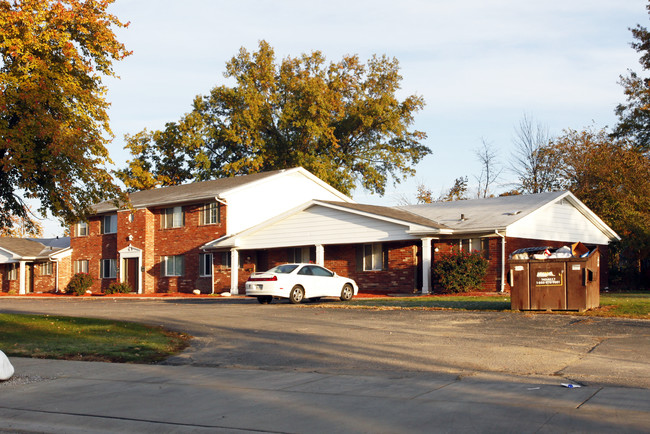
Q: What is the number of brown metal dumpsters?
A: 1